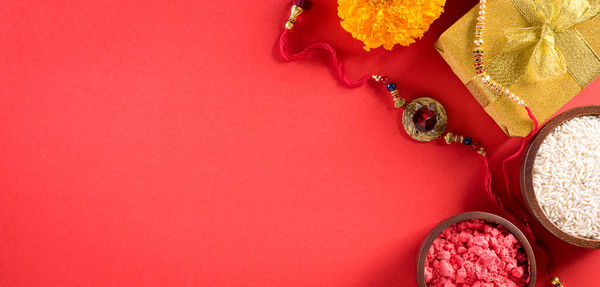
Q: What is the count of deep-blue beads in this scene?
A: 2